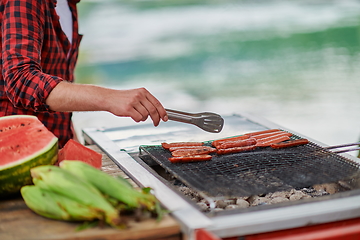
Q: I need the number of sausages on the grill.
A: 12